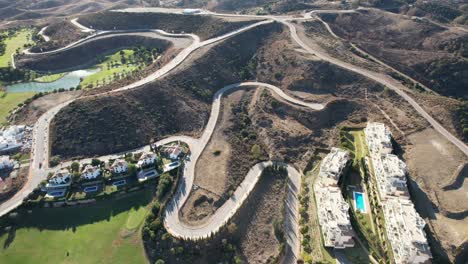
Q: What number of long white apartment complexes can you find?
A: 2